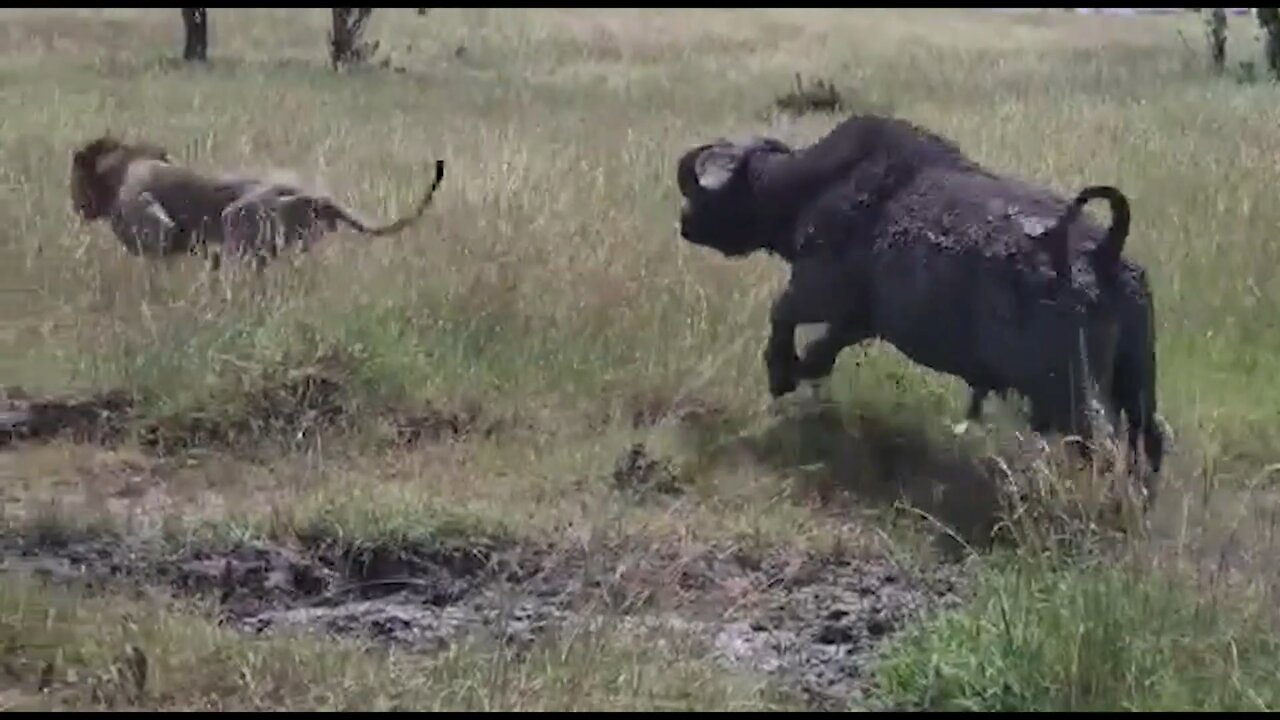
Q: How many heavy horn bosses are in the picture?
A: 1